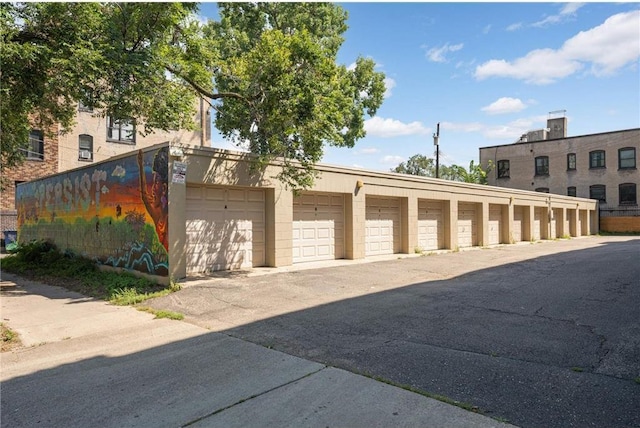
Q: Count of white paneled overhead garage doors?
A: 11